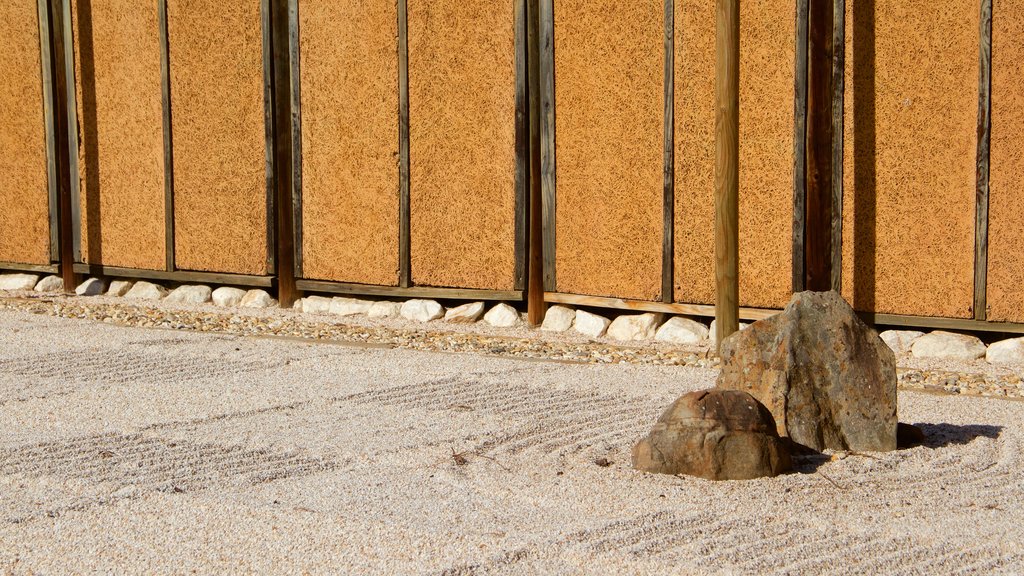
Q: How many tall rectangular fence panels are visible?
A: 9